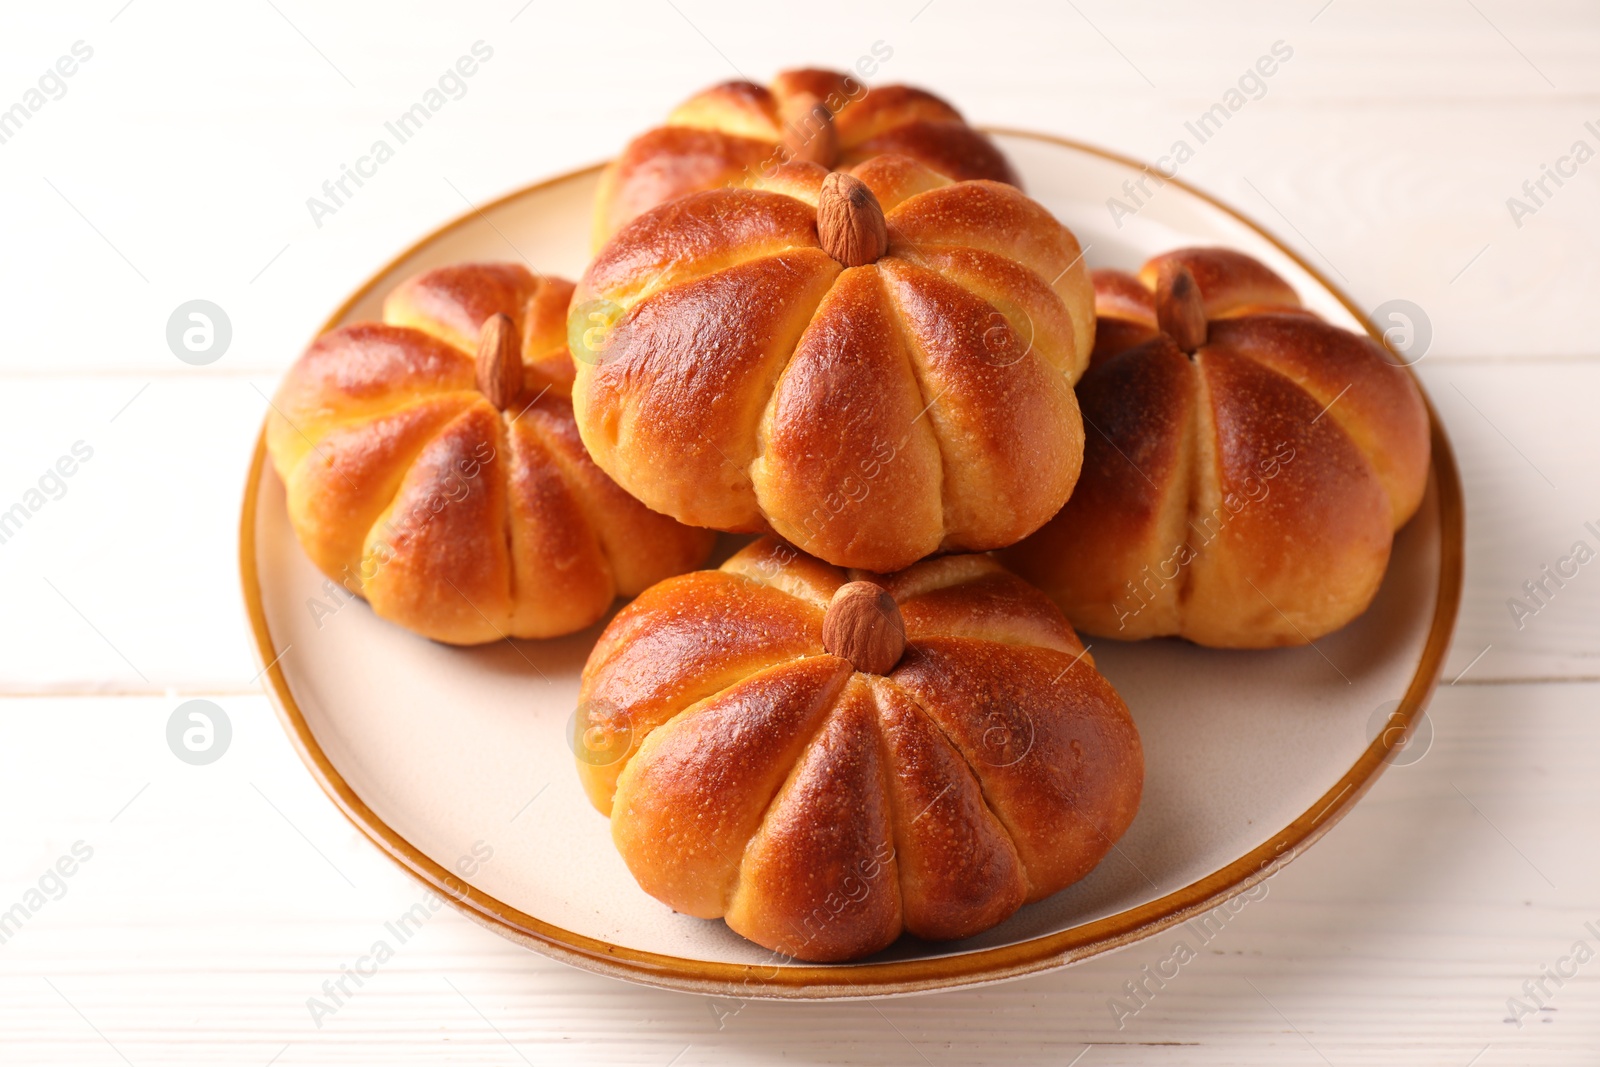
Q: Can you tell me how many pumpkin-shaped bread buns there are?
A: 5